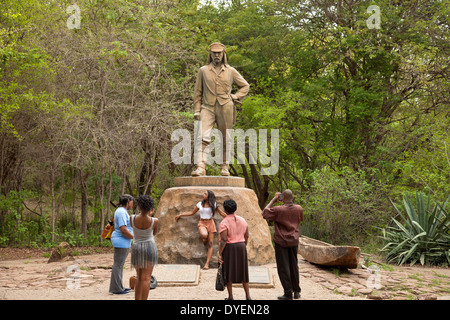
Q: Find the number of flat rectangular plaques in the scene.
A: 2